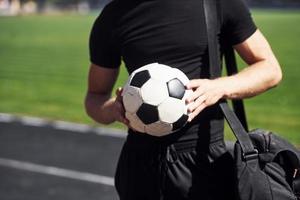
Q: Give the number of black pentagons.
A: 4